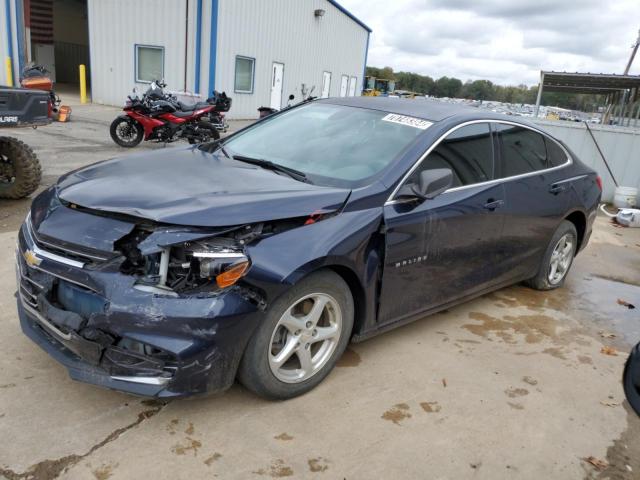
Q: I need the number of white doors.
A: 4